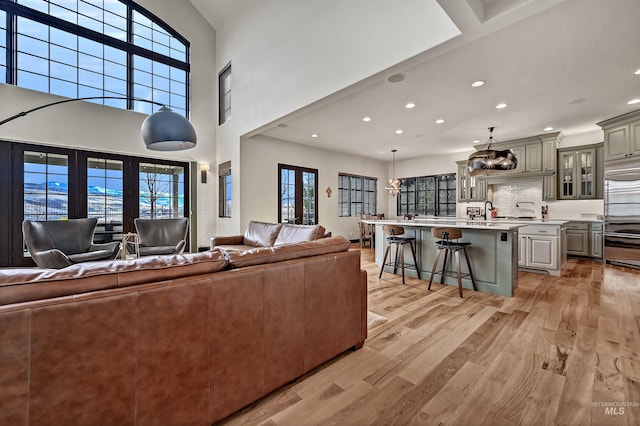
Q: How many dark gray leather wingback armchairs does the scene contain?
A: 2